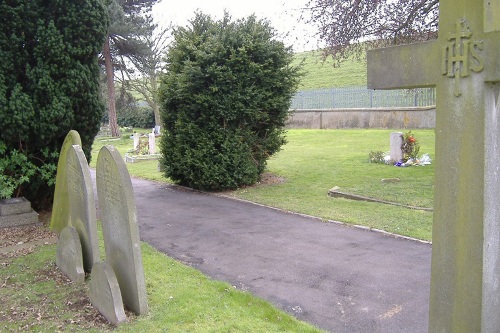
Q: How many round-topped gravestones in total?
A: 5